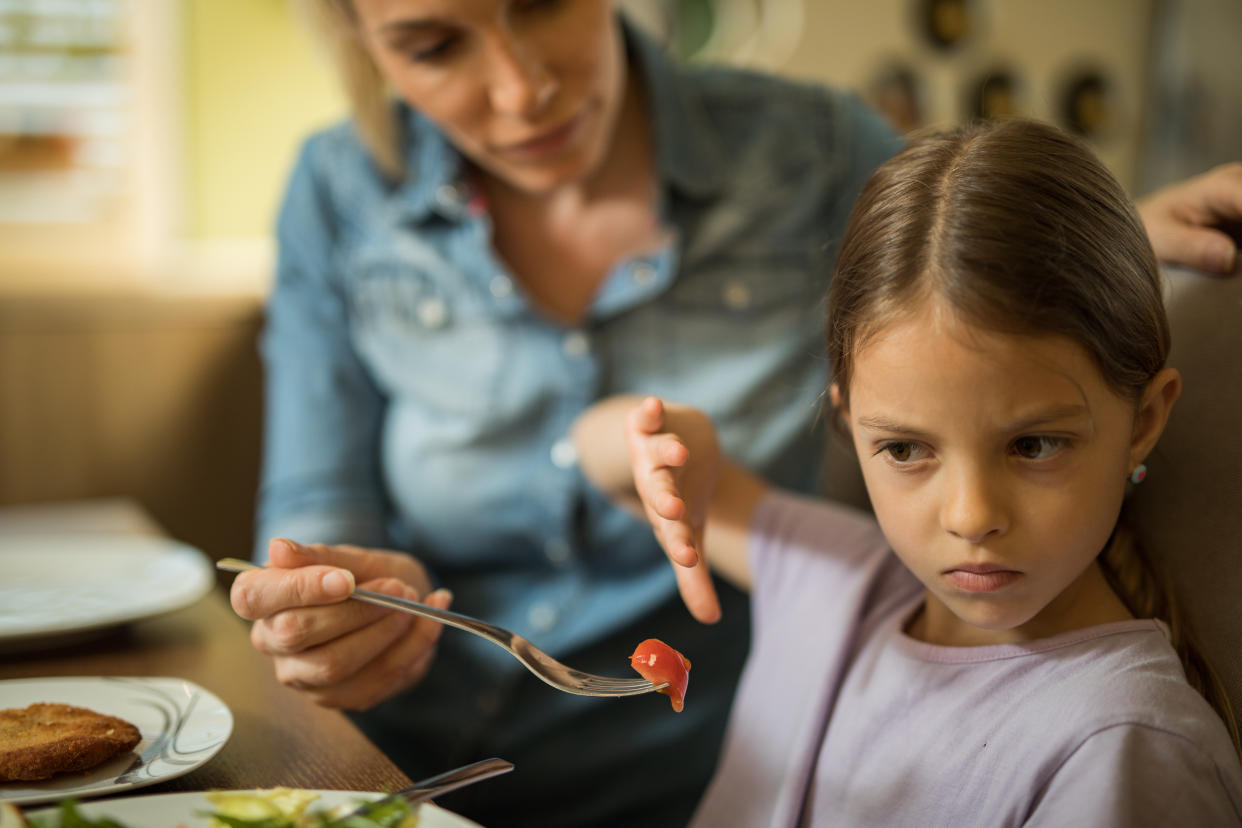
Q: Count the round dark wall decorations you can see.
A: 4